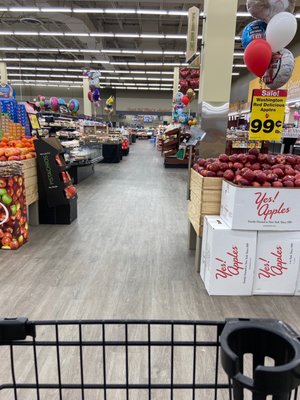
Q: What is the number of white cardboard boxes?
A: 3